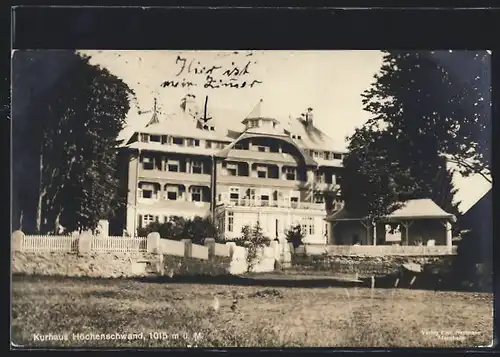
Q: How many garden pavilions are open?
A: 1